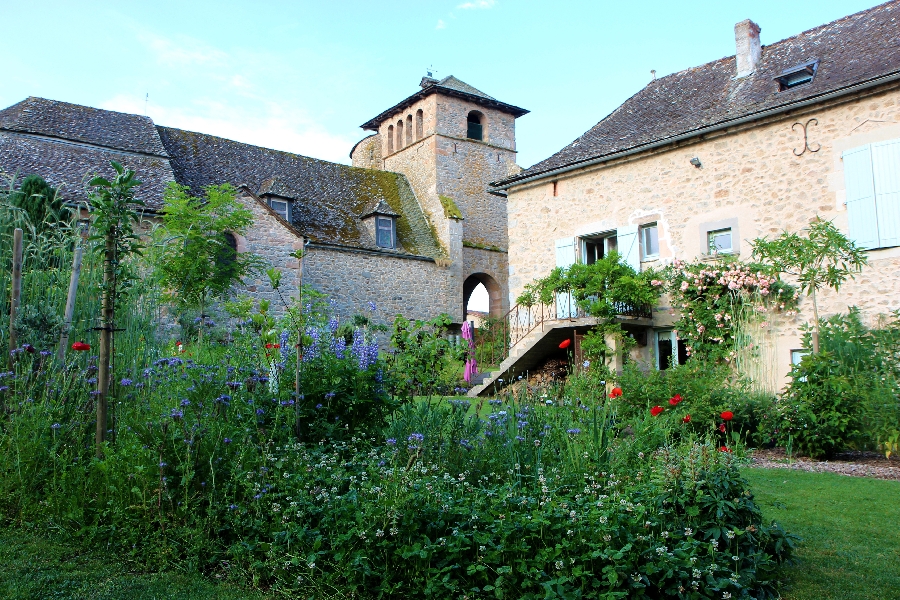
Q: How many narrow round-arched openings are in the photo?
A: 4